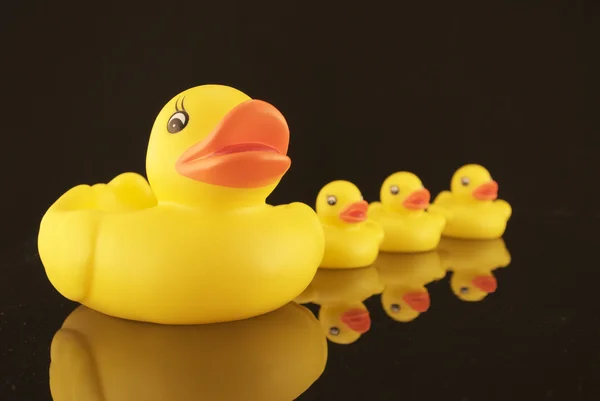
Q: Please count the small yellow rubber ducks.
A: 3